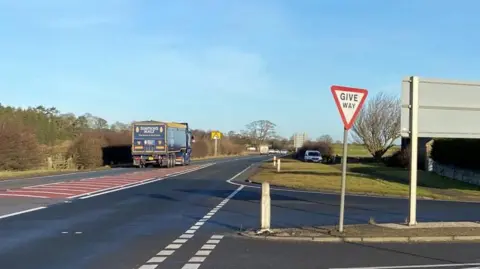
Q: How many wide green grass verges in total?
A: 1